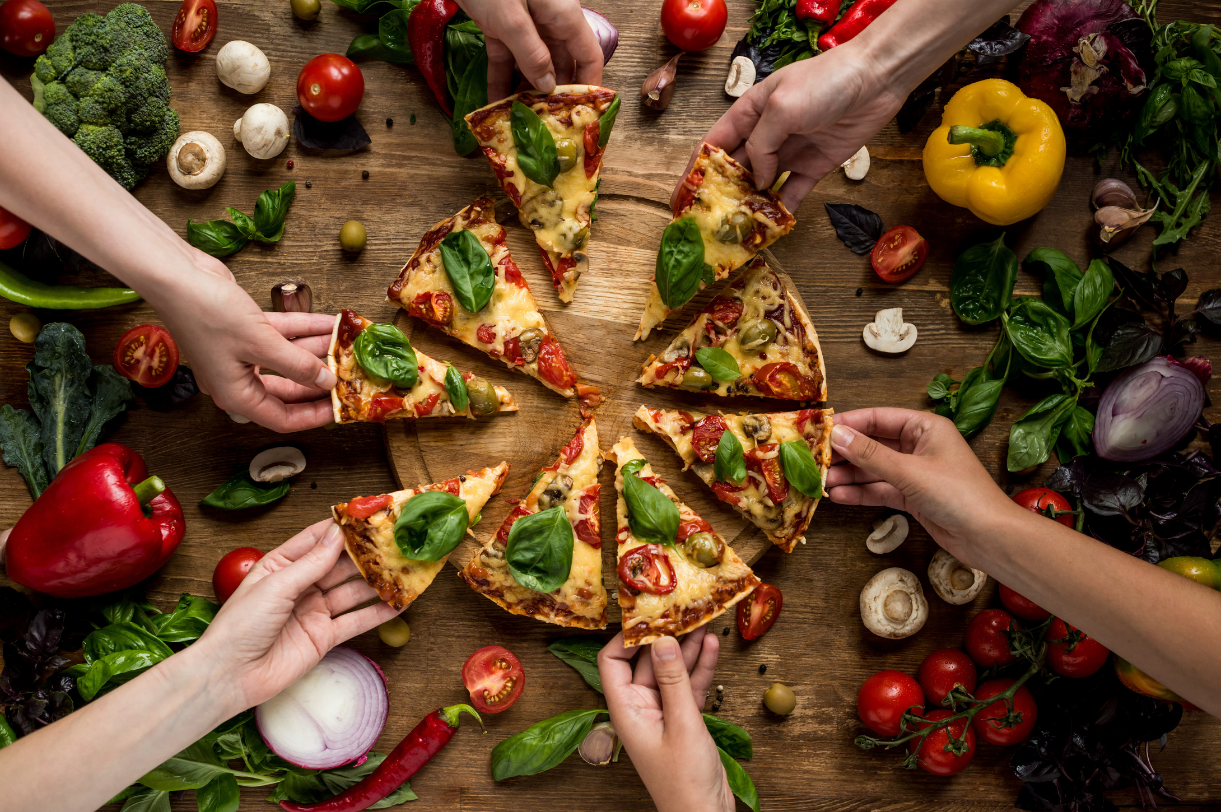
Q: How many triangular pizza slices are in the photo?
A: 9